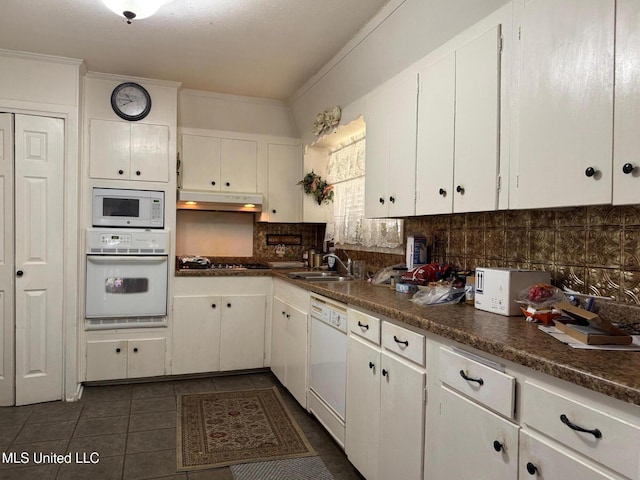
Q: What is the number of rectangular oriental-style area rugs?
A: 1